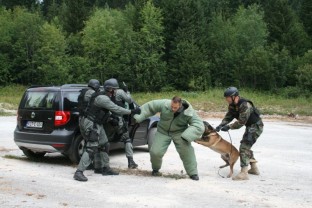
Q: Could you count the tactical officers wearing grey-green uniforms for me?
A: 3